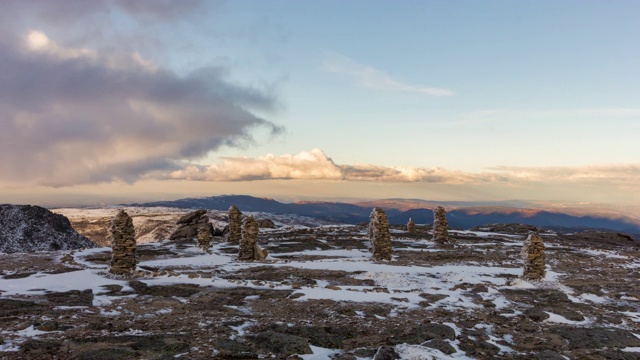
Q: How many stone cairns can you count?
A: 8